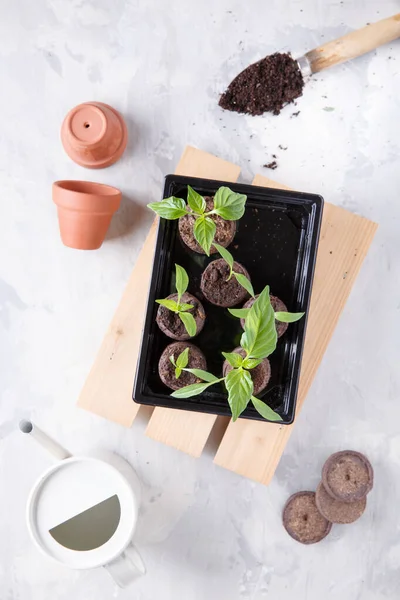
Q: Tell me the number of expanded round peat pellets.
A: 6